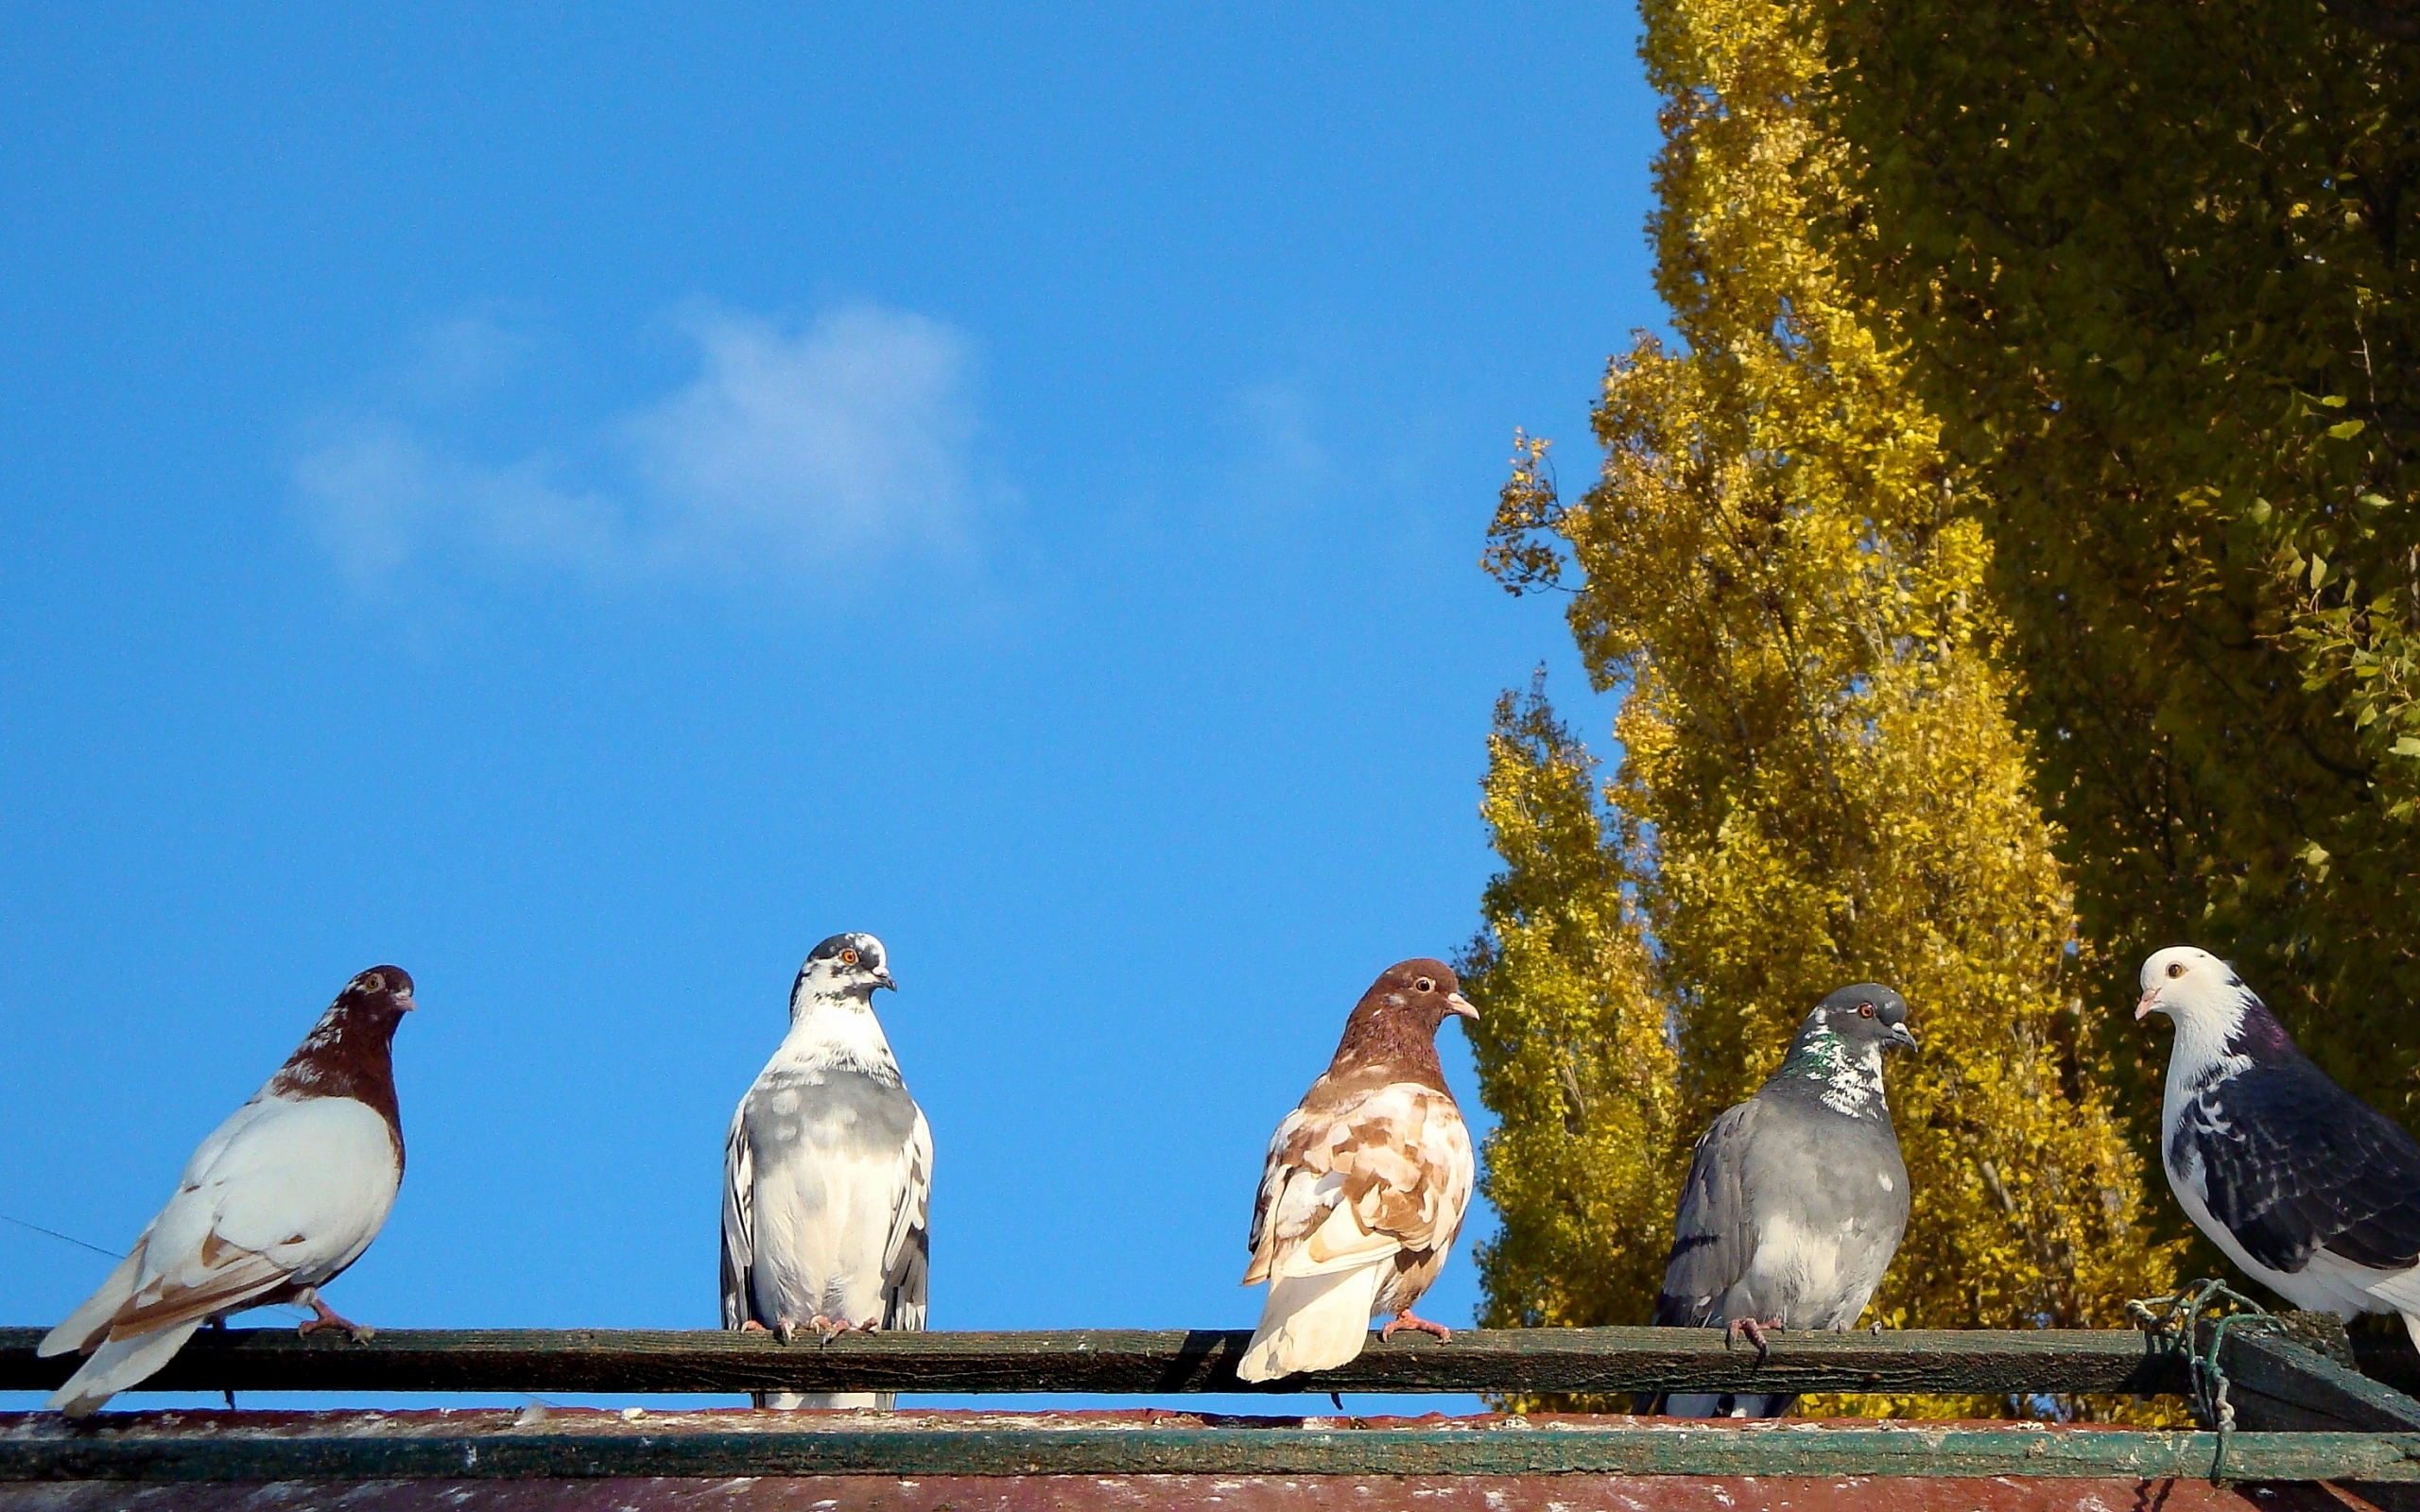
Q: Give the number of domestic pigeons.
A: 5